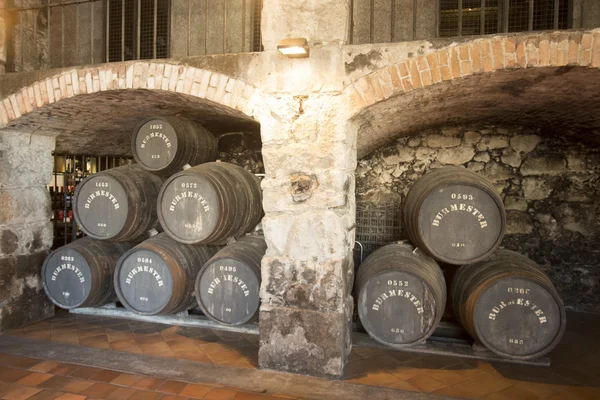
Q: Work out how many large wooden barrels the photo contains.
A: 9